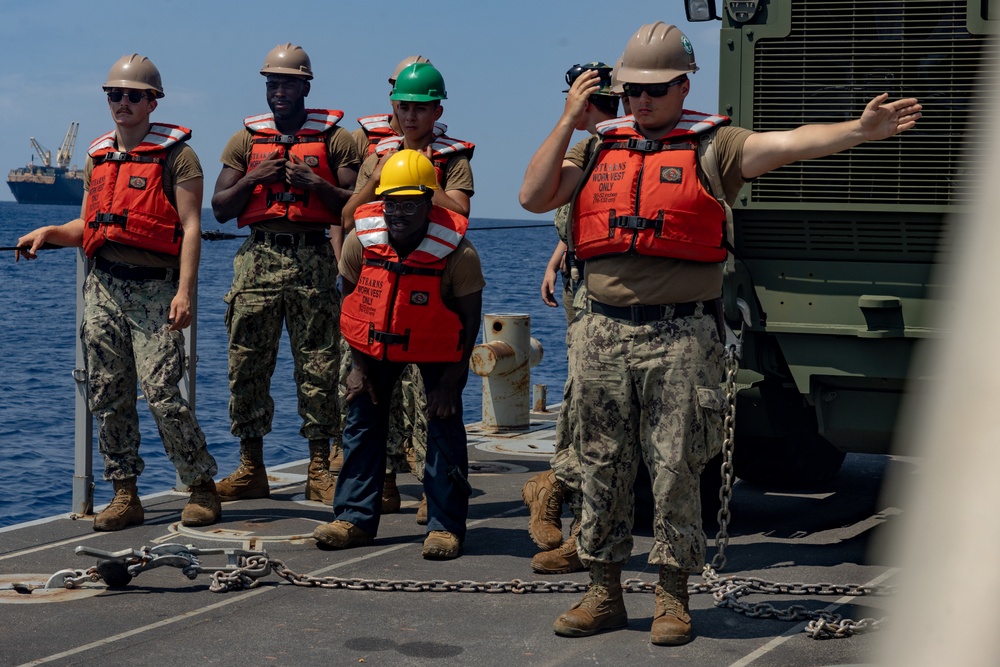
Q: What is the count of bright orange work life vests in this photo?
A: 6